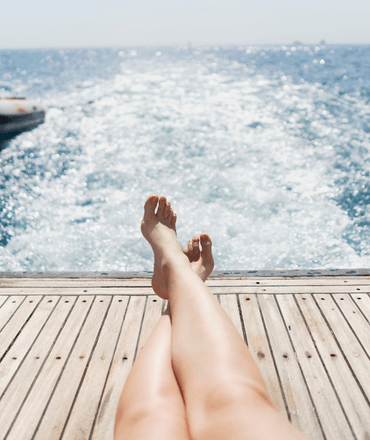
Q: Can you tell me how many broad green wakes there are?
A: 0